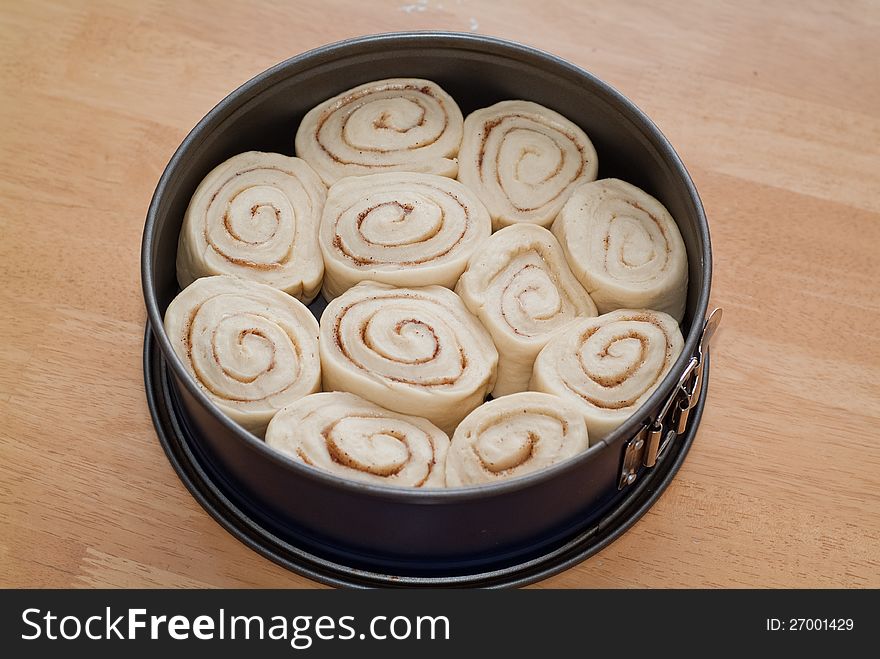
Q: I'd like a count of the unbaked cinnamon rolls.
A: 11